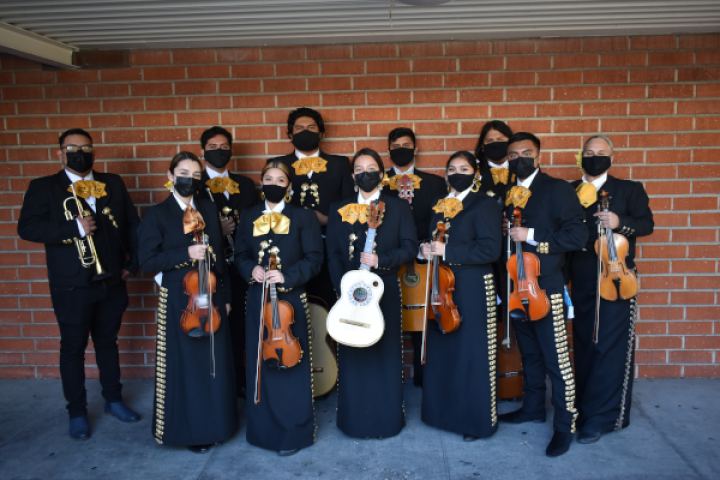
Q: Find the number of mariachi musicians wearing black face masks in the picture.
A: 11